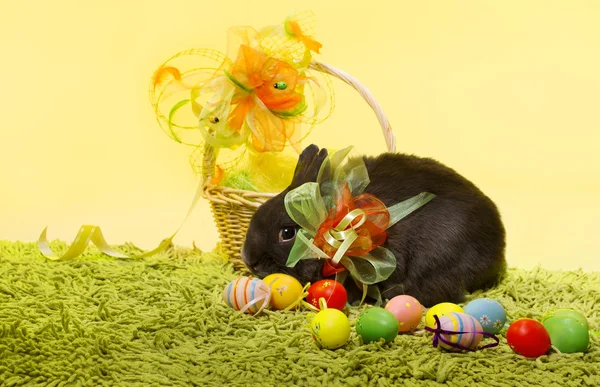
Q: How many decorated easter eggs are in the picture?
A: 12